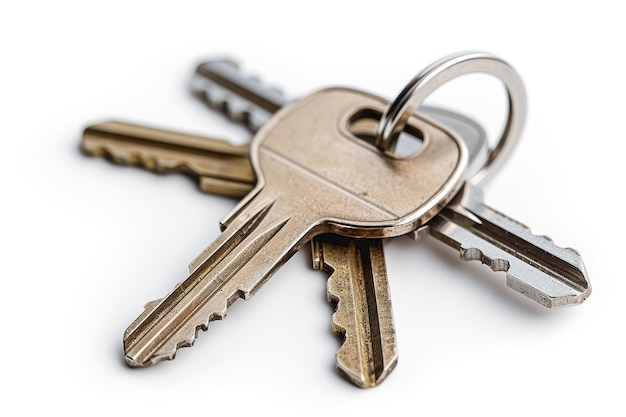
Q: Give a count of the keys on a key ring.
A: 5